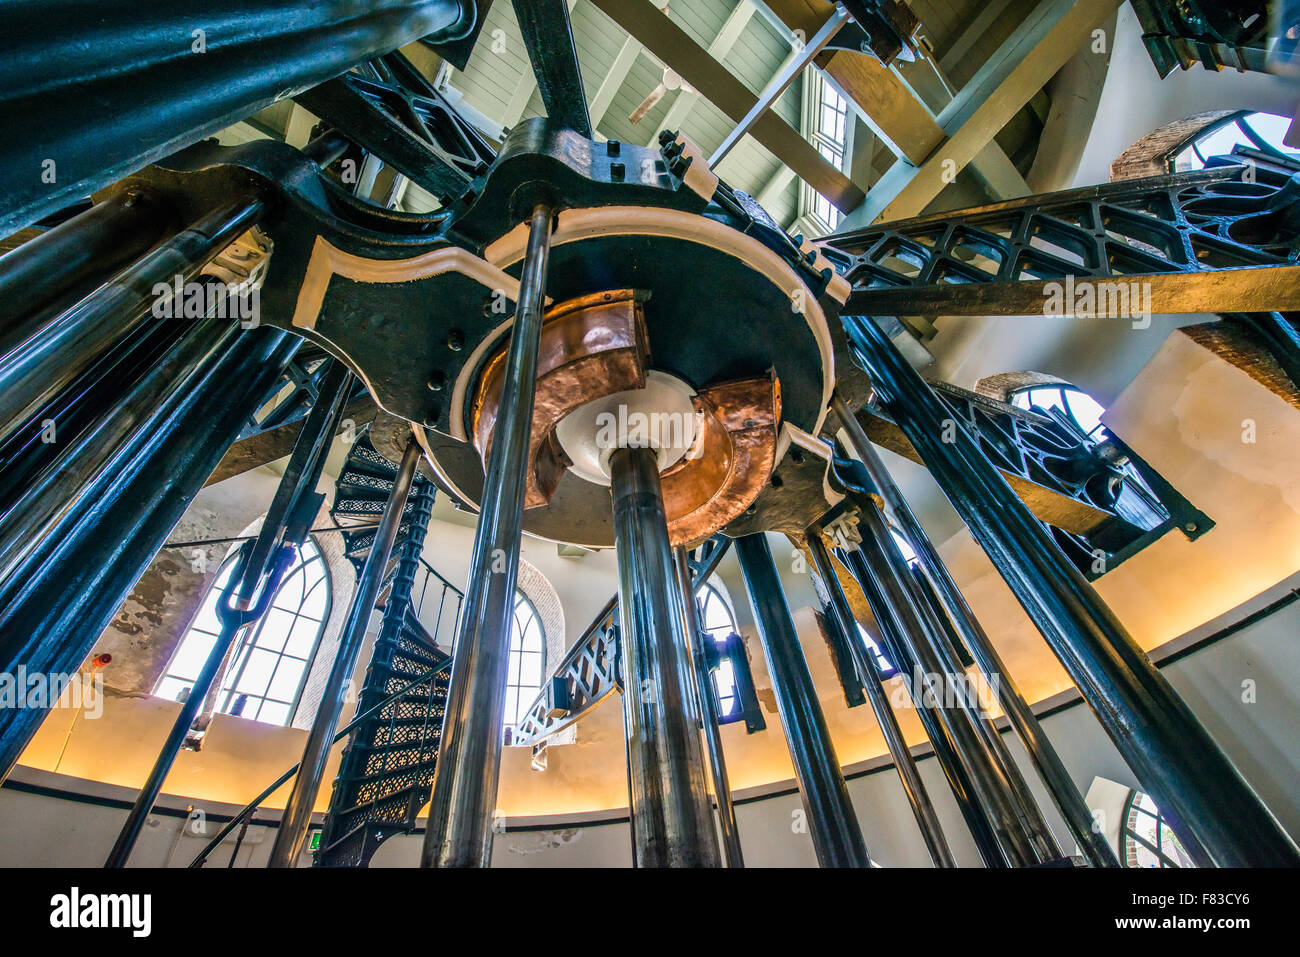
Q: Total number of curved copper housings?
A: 2